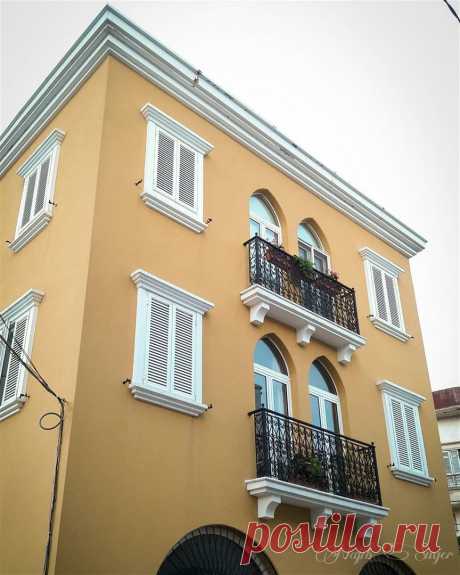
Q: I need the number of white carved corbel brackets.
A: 6